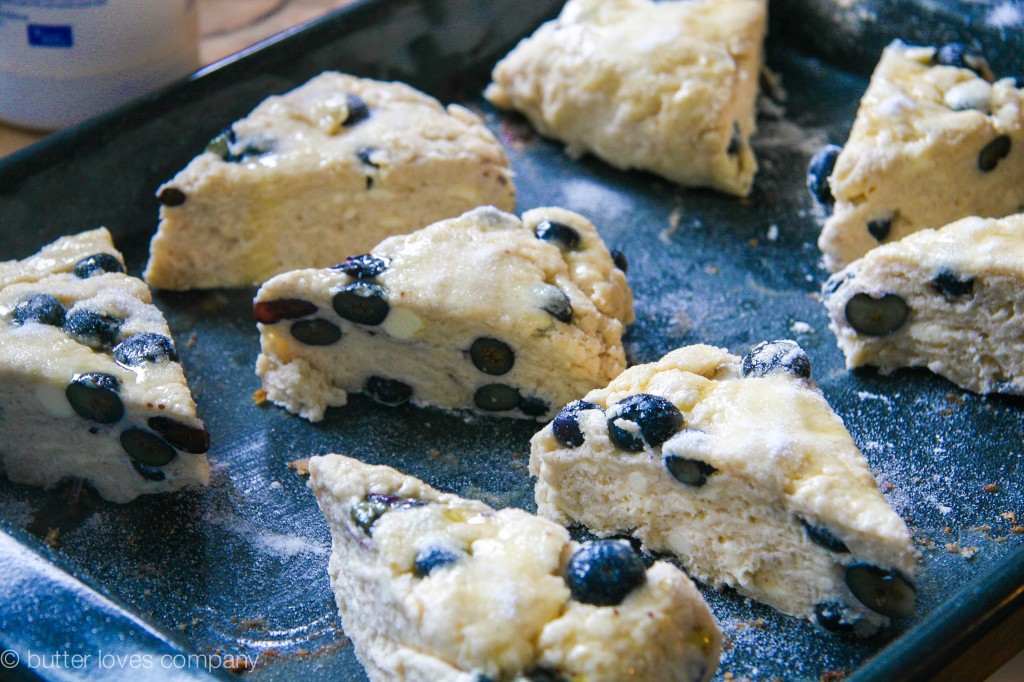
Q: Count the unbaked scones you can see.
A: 8